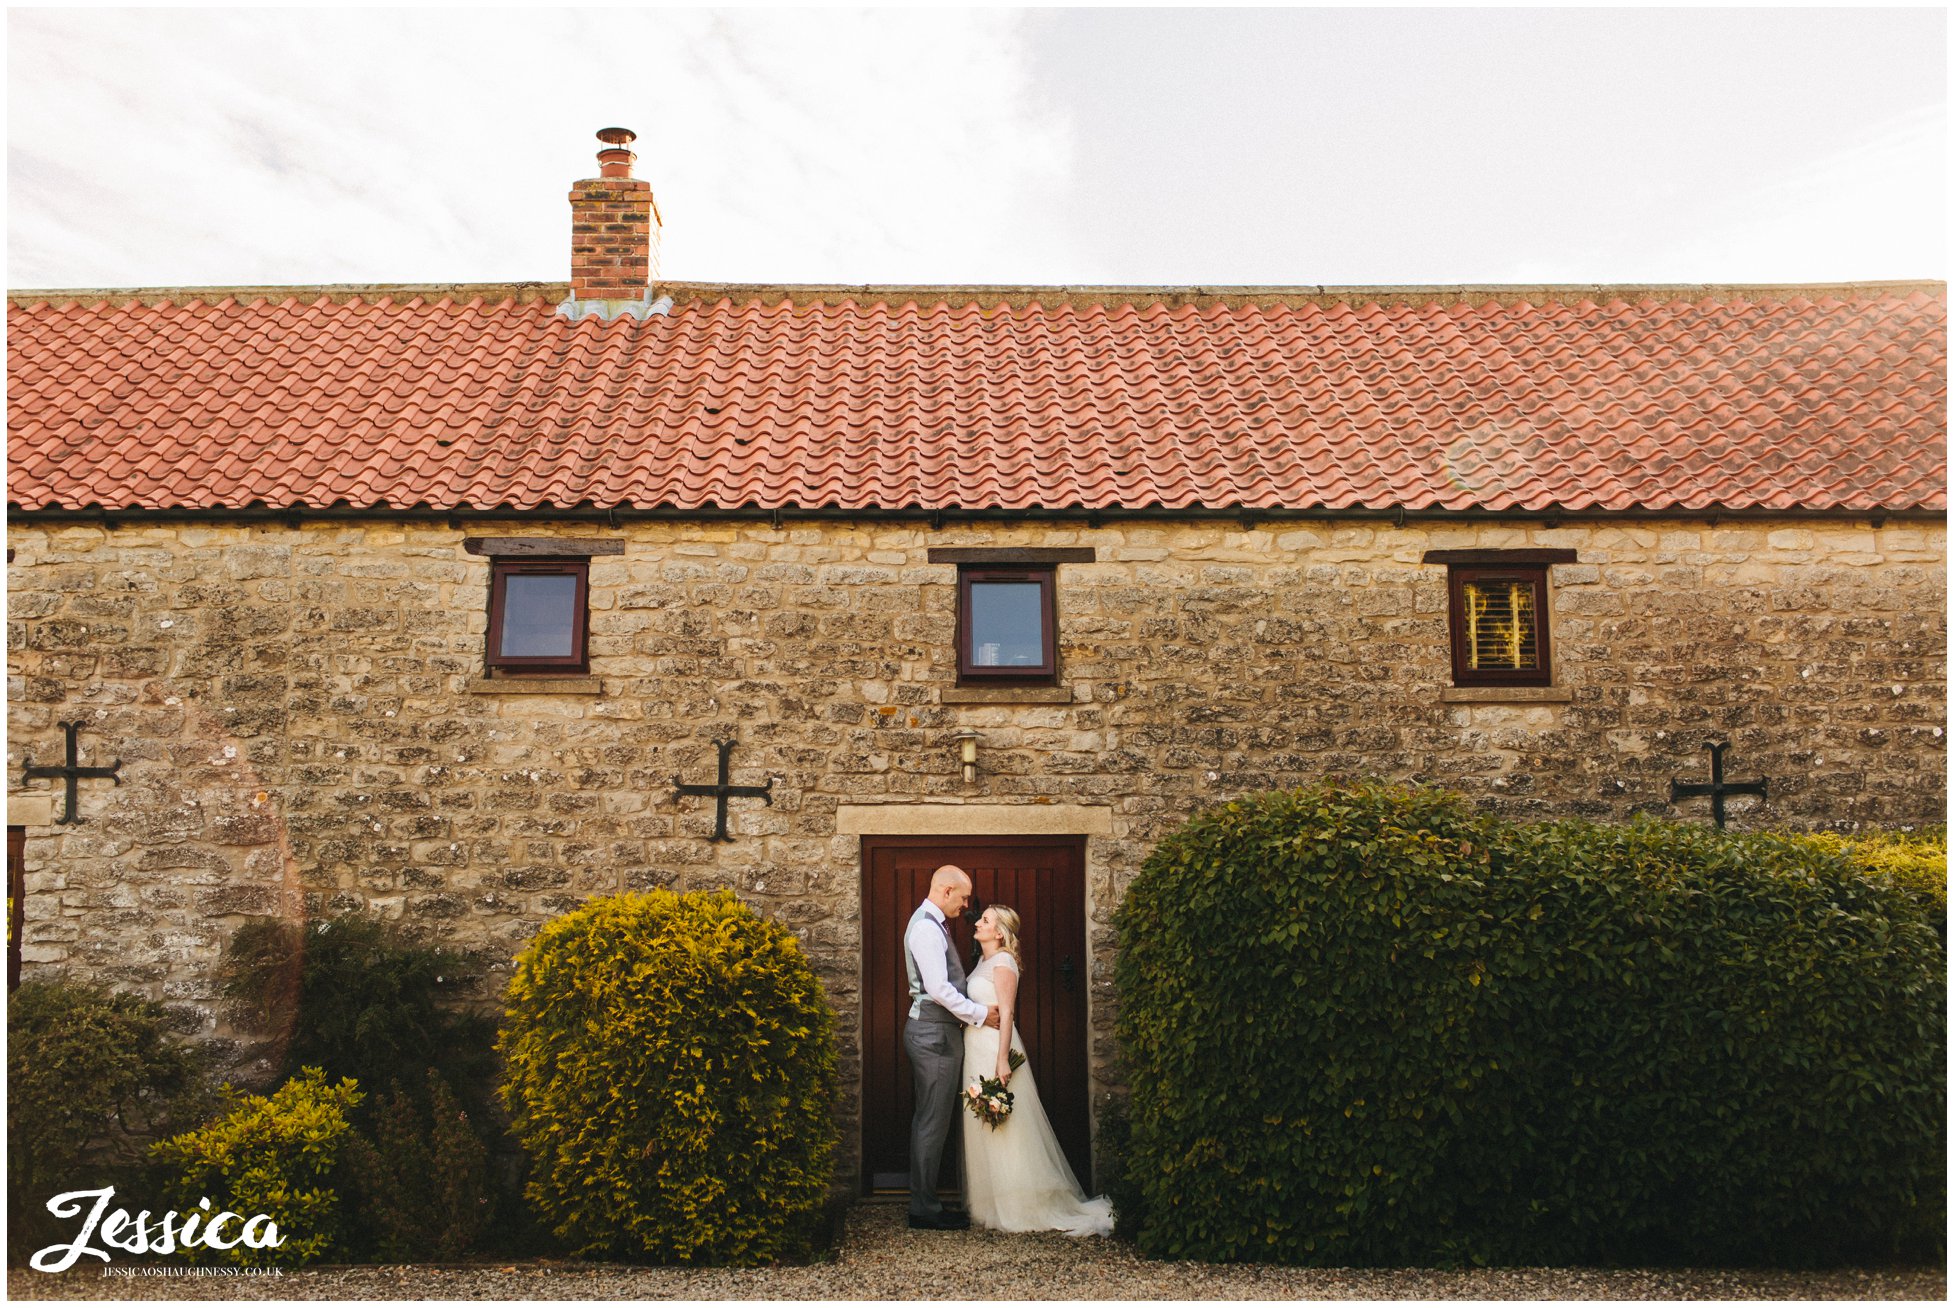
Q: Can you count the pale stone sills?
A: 3